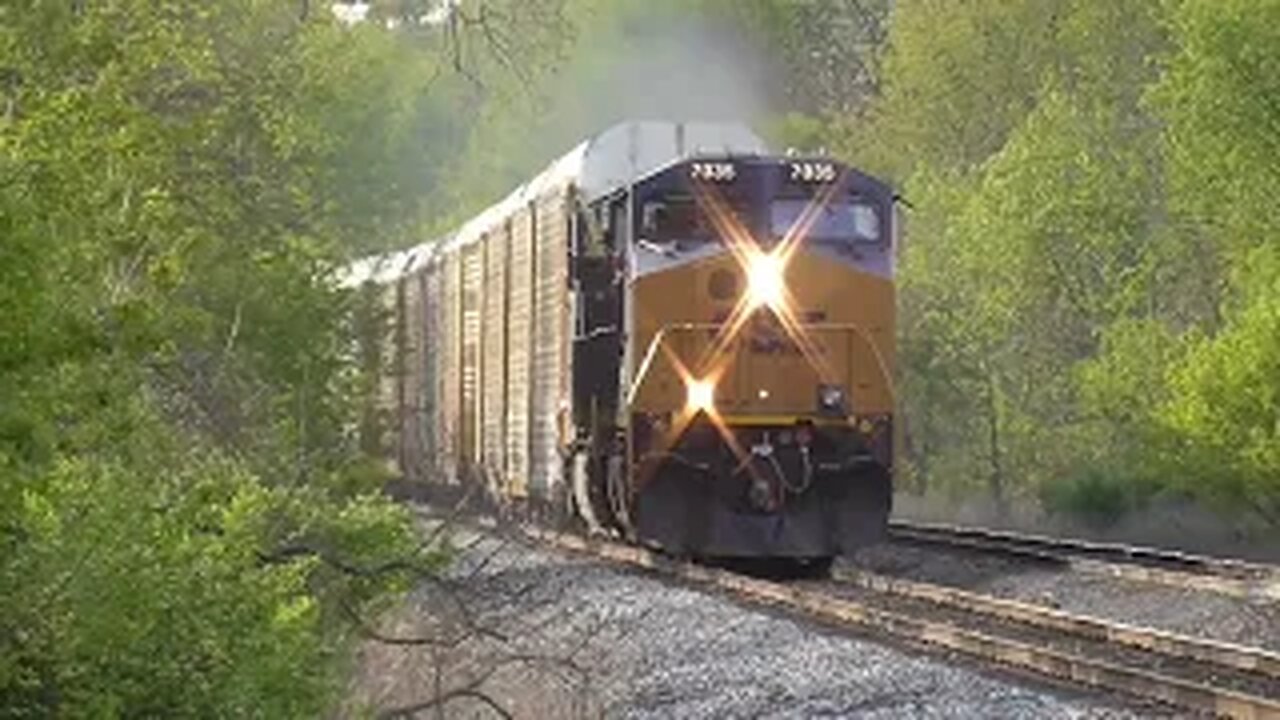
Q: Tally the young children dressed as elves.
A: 0